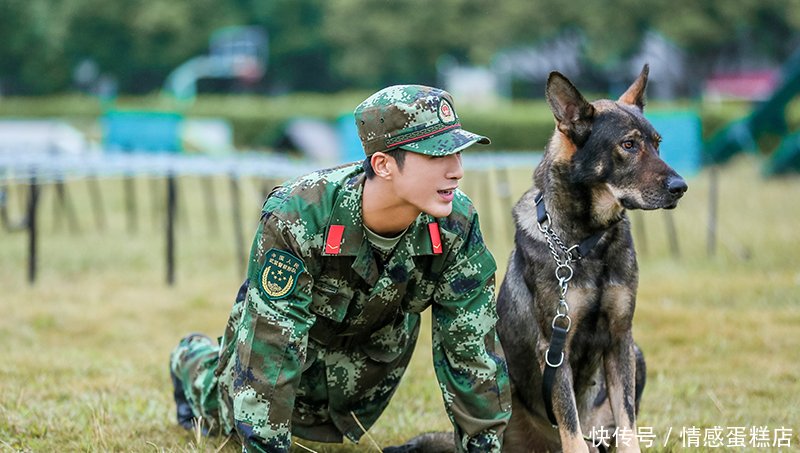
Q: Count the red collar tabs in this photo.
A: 2